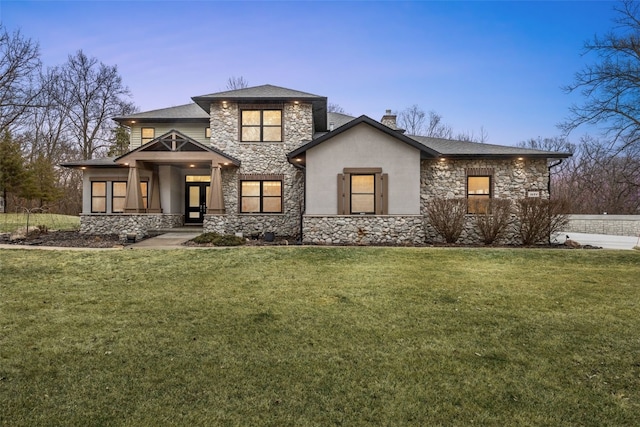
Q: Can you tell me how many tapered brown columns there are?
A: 3